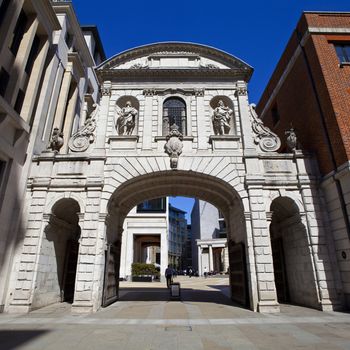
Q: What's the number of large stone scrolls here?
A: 2